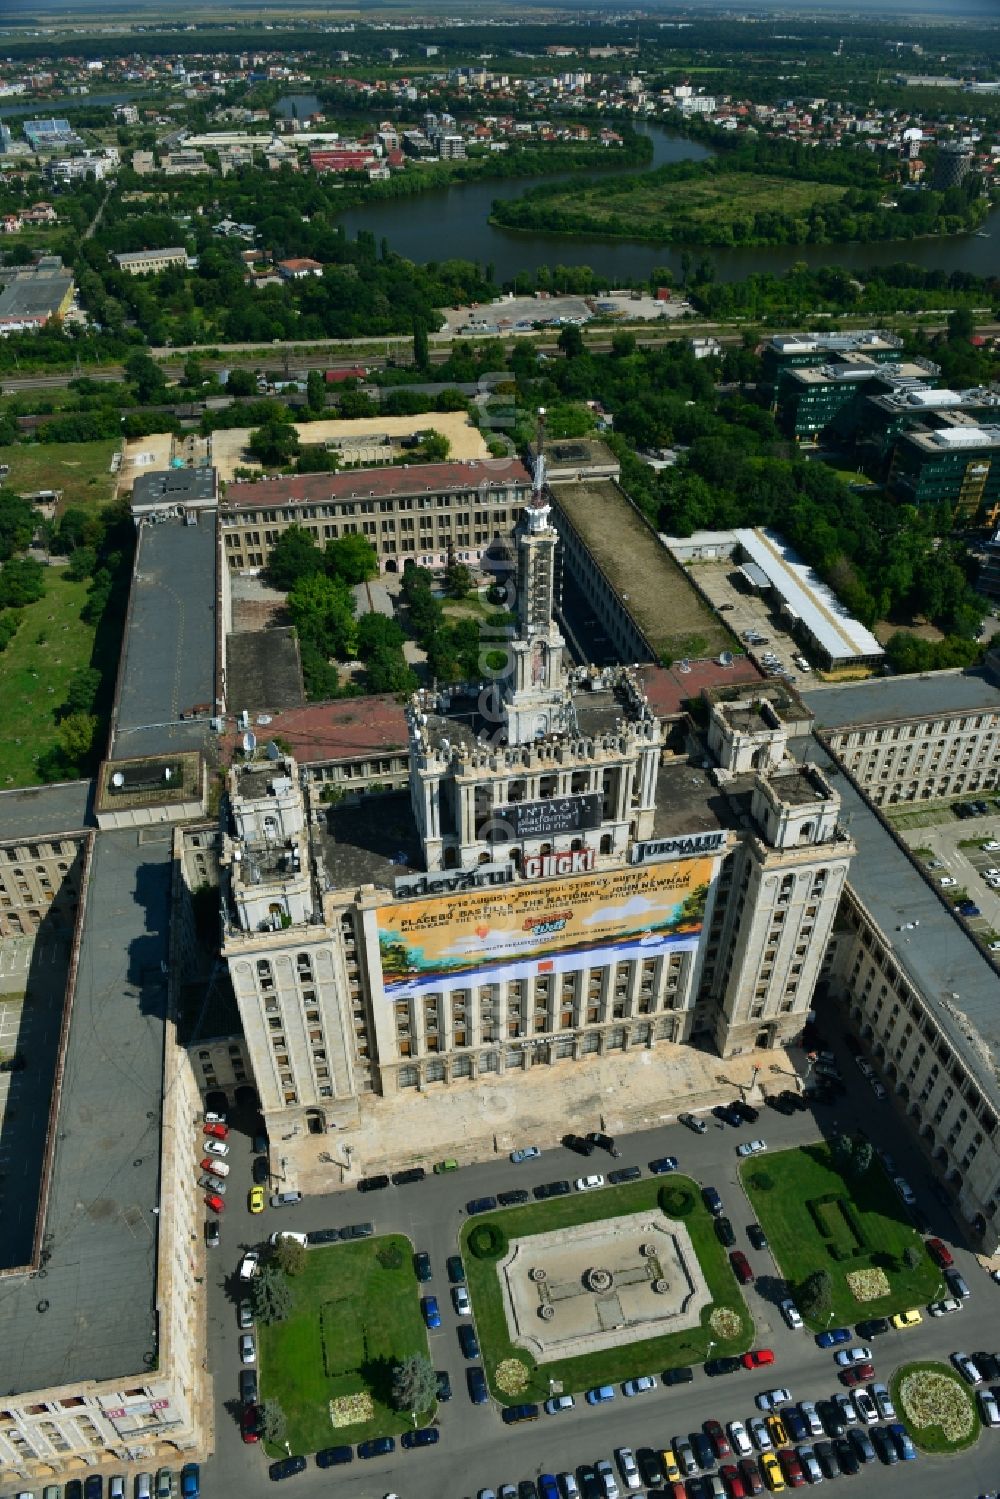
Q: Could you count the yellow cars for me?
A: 5